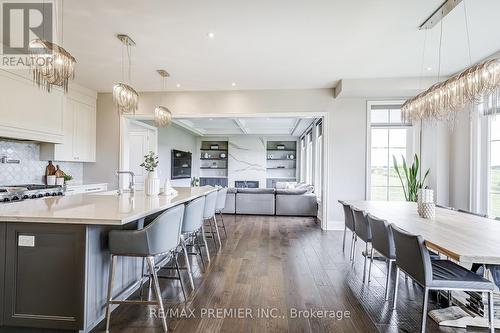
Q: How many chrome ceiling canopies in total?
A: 3